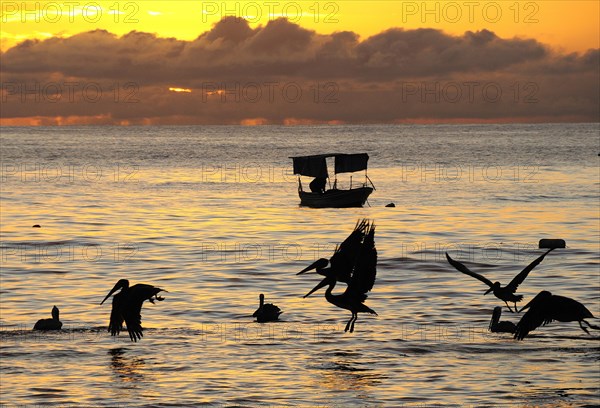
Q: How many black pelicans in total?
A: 8